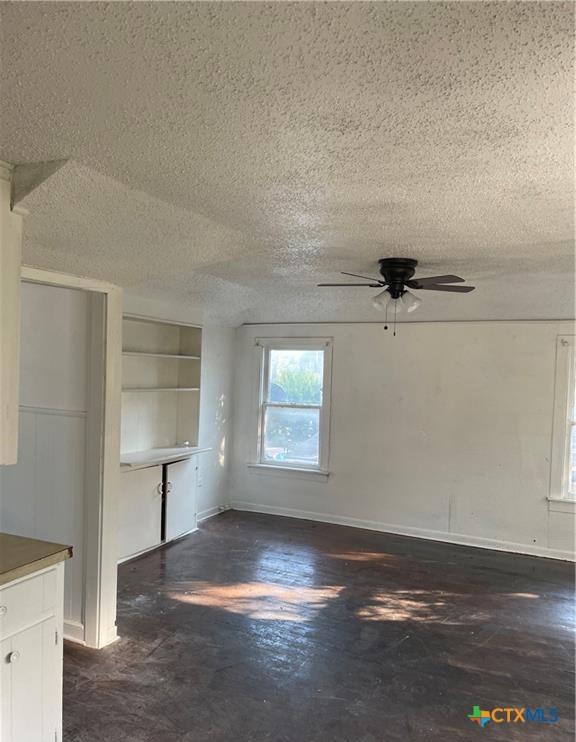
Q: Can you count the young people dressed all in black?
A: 0